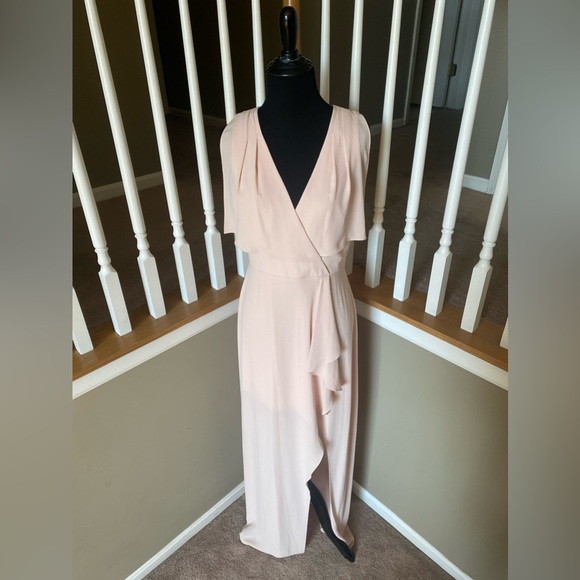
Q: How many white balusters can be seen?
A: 14